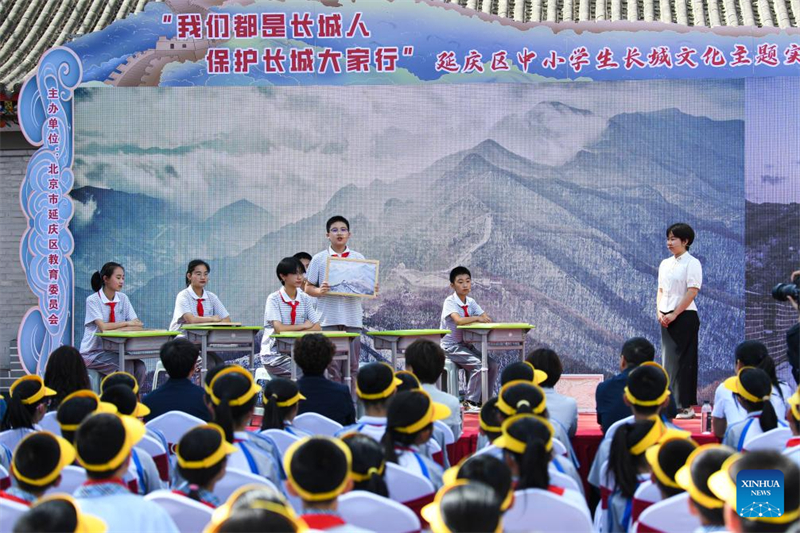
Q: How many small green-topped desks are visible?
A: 5